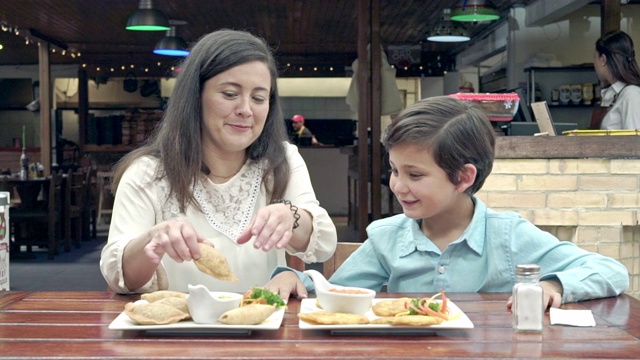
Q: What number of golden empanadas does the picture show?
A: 5